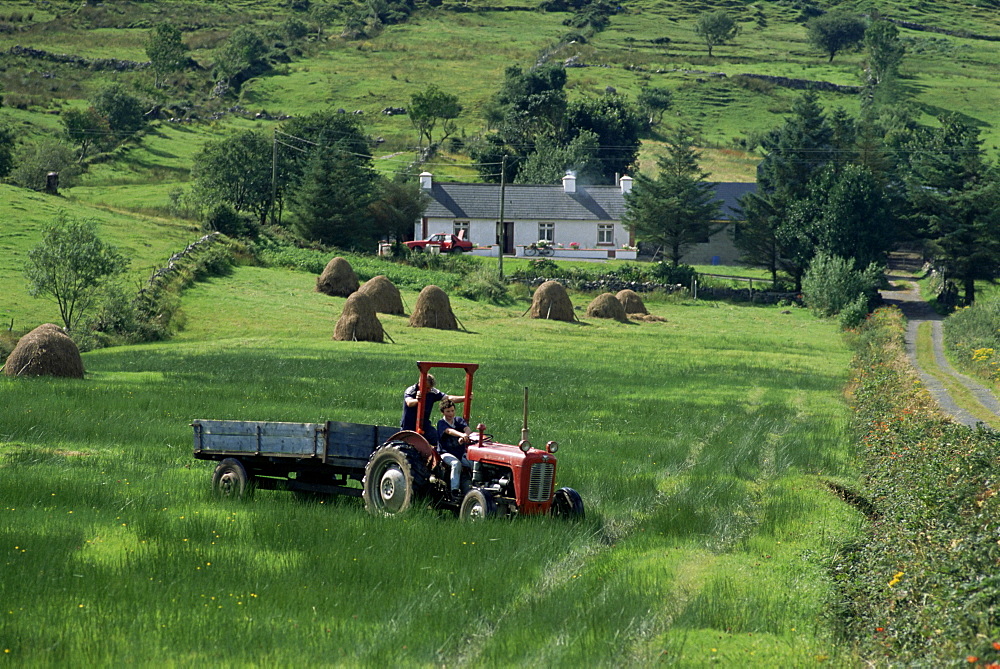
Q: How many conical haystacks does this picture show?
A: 8